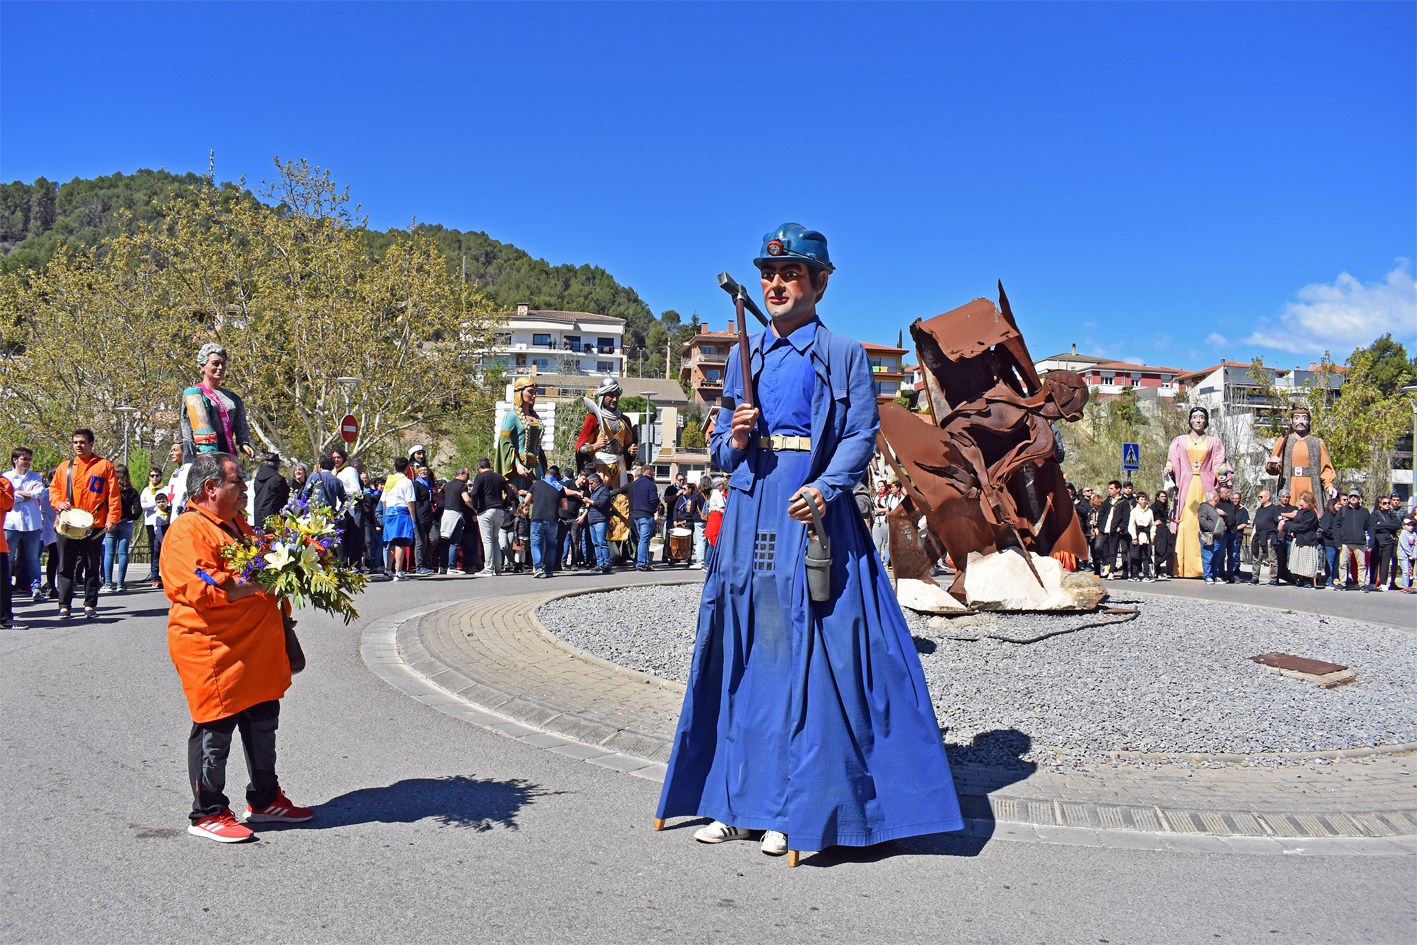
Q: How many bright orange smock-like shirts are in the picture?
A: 3